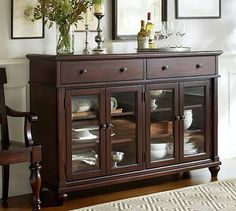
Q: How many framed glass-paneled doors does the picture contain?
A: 4